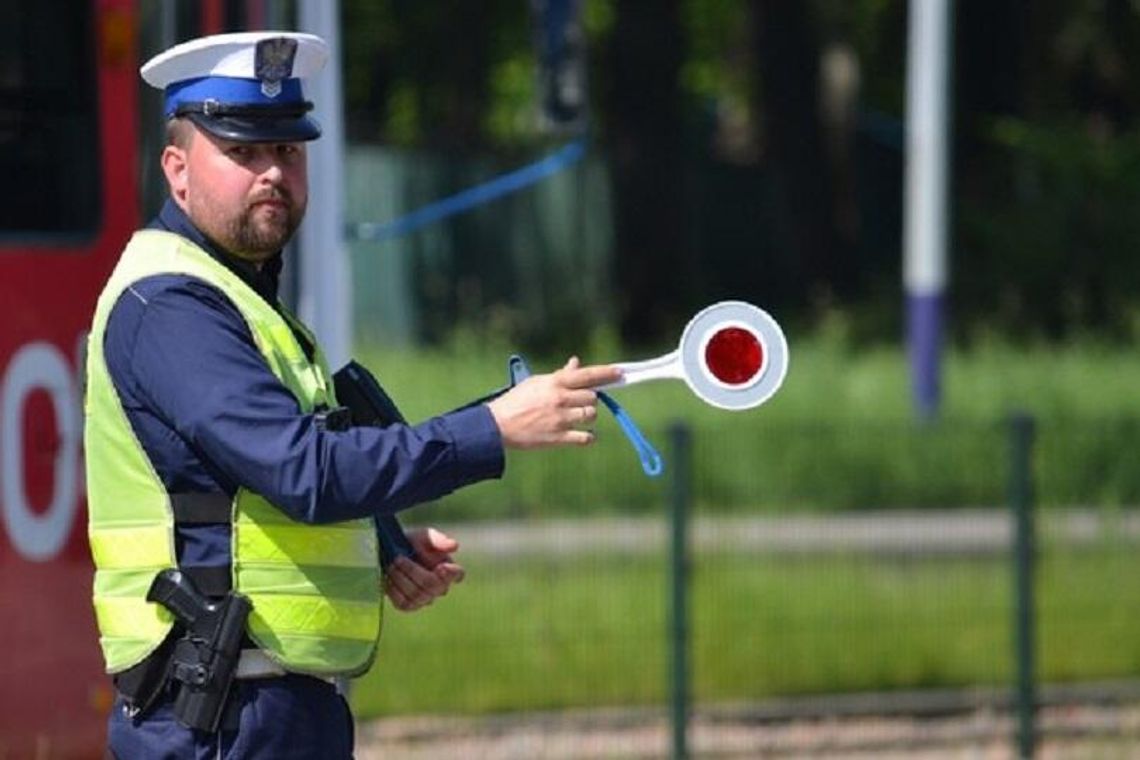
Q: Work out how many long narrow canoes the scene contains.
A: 0